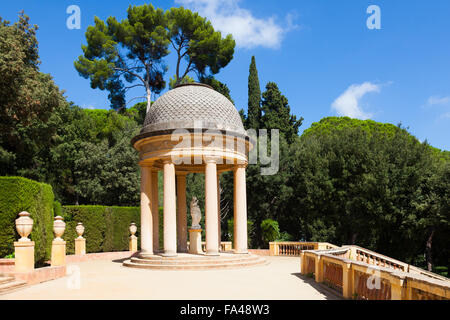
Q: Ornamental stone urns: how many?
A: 4